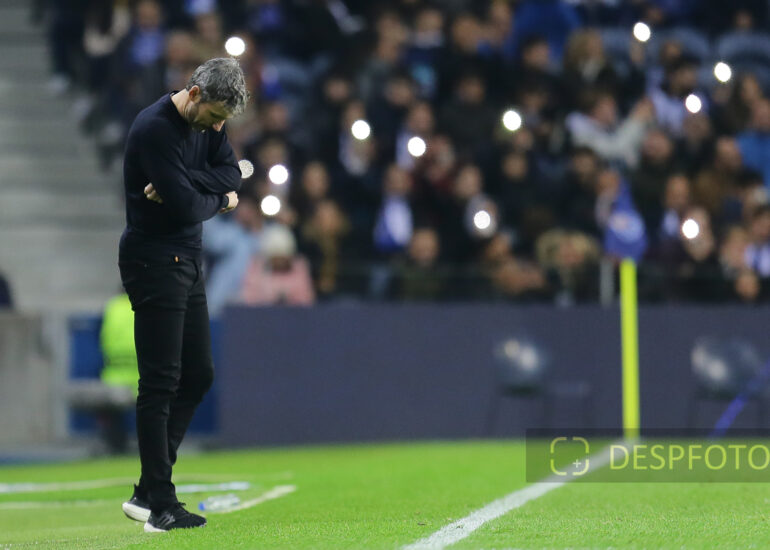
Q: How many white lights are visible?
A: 12